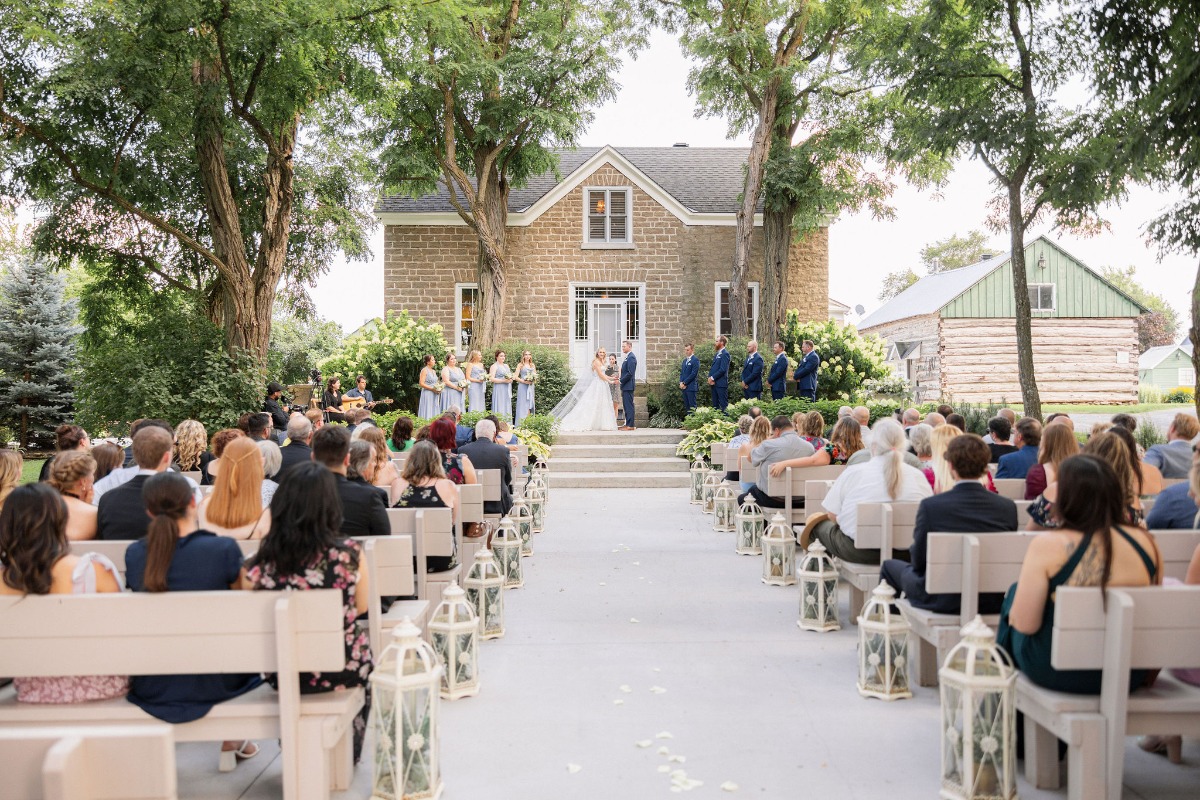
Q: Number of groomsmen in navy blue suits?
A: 5